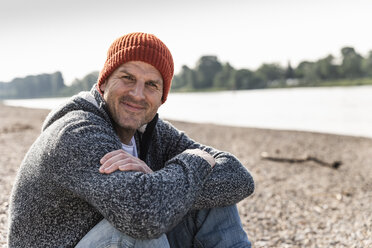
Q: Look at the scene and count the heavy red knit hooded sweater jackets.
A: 0